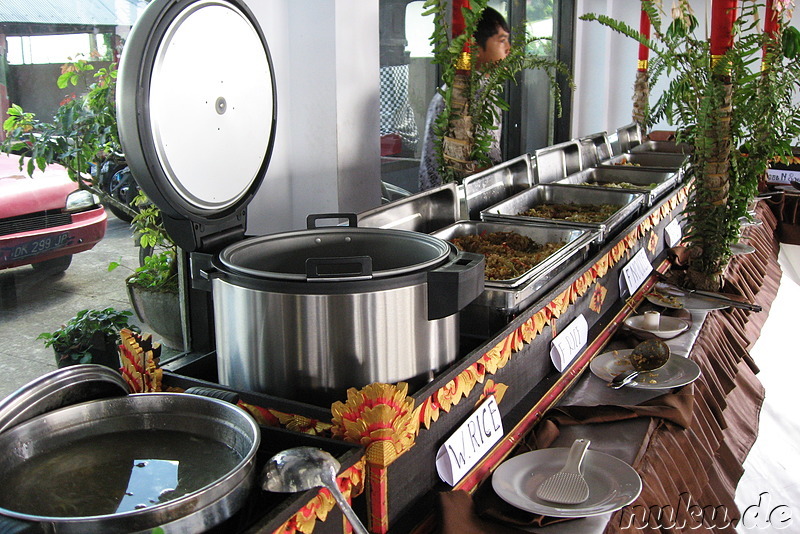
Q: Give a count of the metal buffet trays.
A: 5